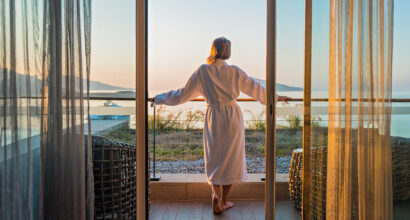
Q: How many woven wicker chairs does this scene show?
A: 2